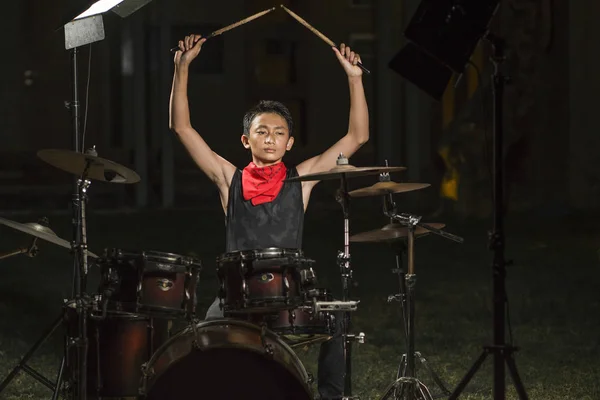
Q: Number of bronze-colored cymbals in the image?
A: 5